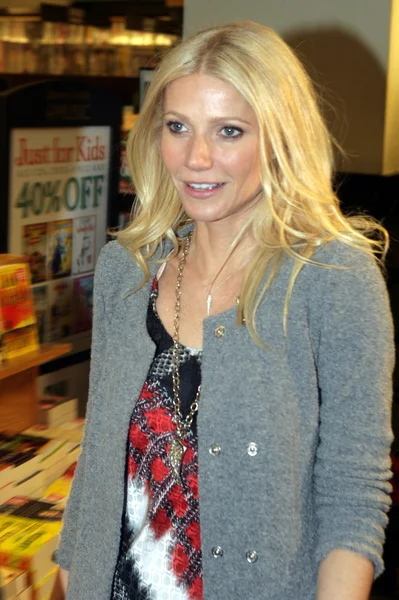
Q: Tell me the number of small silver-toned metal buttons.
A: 5